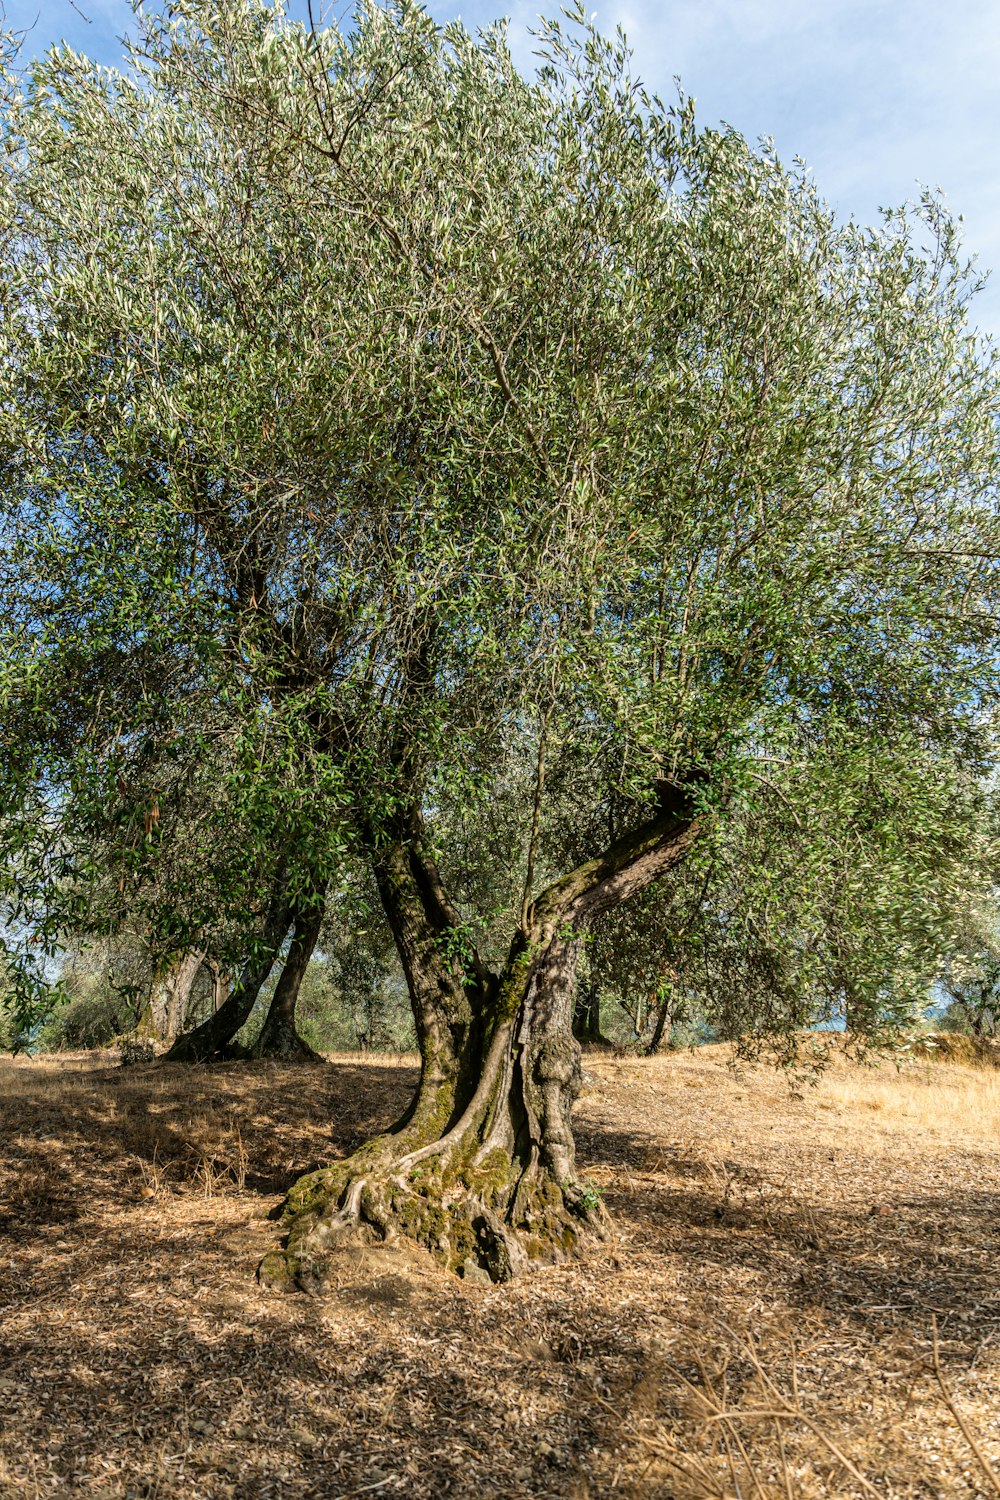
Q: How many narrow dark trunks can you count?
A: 2